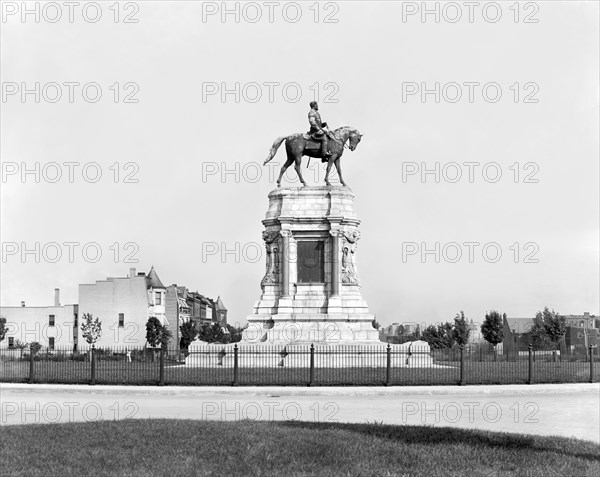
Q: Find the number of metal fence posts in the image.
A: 9